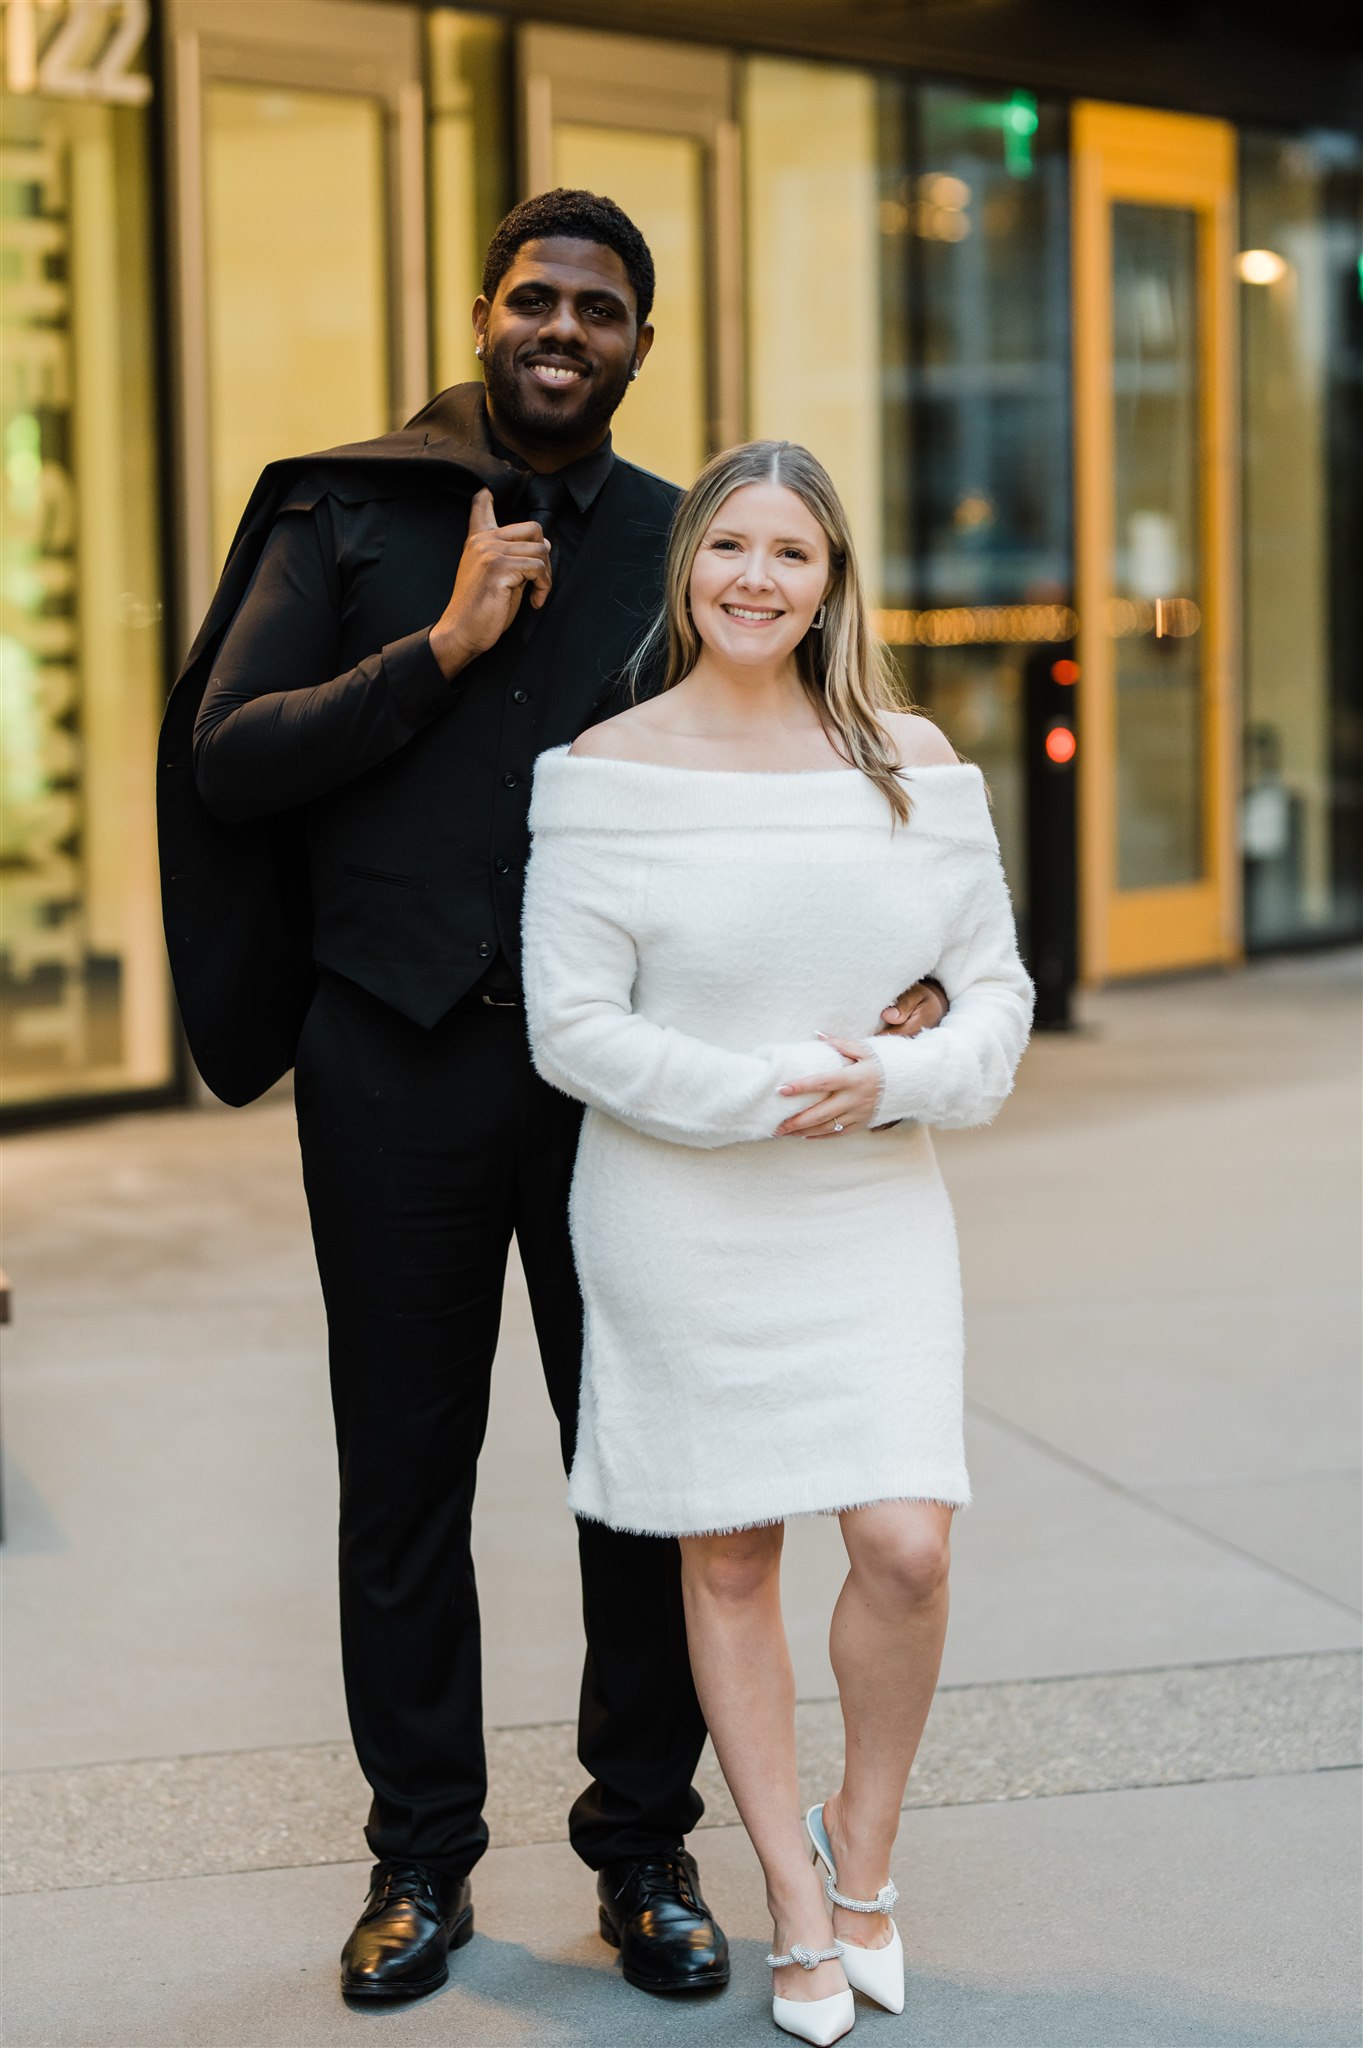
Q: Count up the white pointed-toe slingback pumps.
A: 2